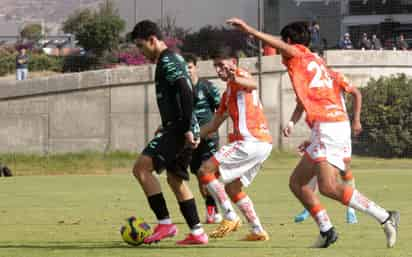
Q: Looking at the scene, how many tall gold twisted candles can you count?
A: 0